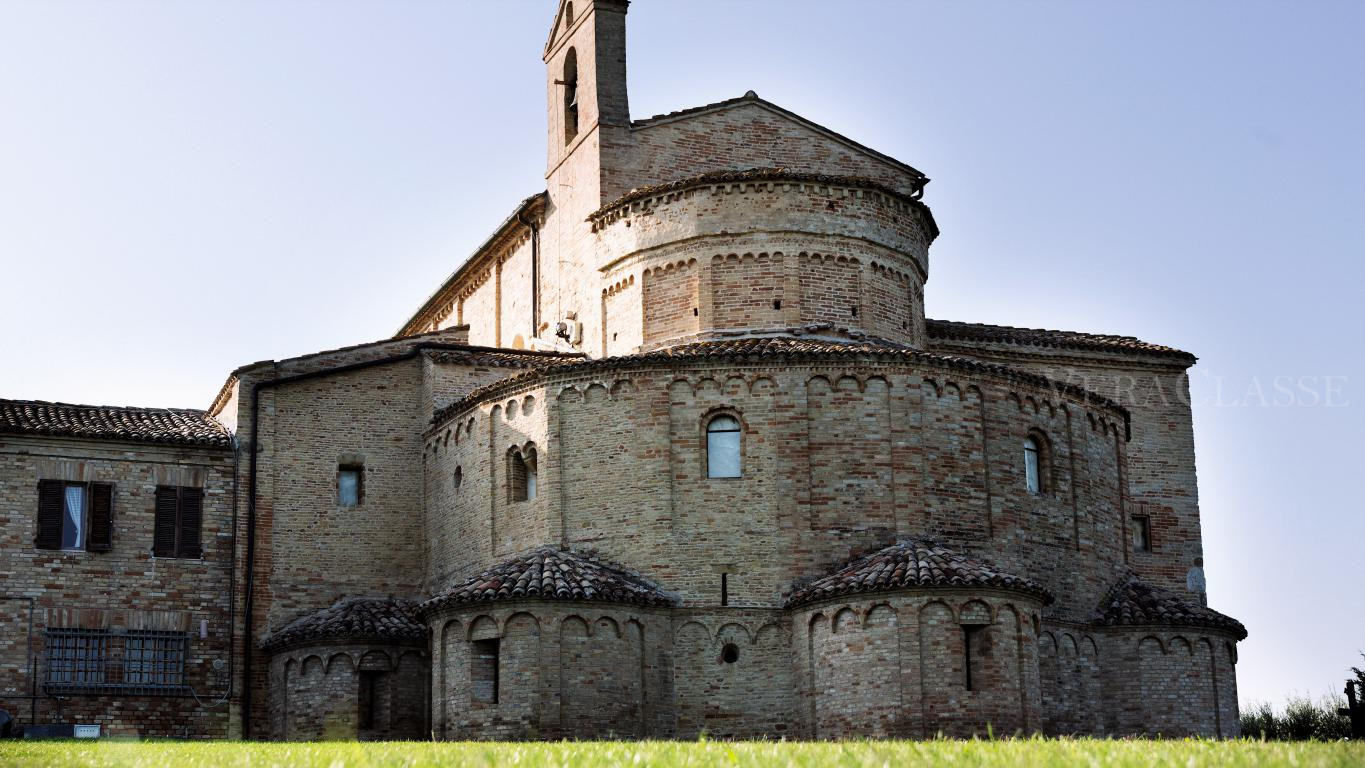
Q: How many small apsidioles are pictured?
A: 4